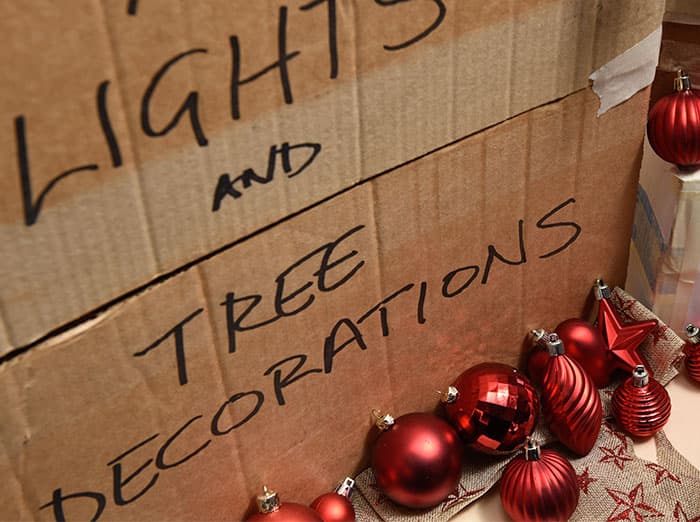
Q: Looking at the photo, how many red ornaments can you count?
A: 12